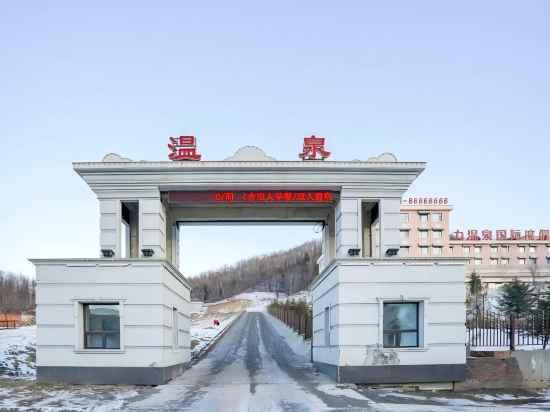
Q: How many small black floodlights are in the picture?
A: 4